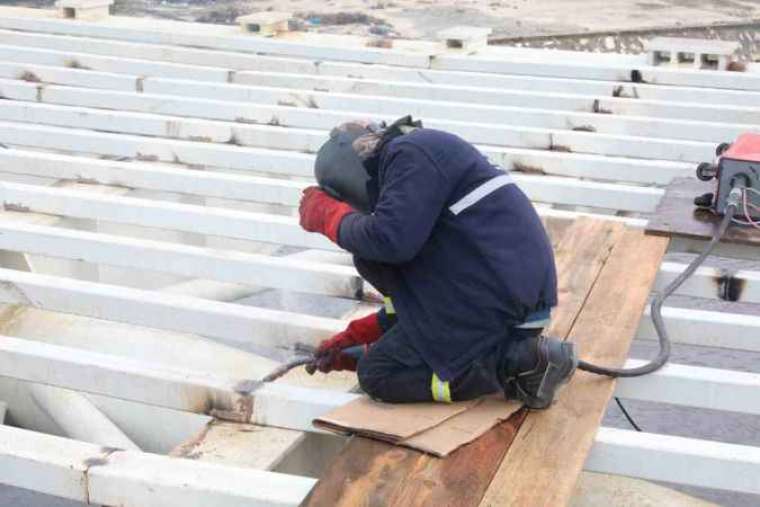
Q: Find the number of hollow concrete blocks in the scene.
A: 4